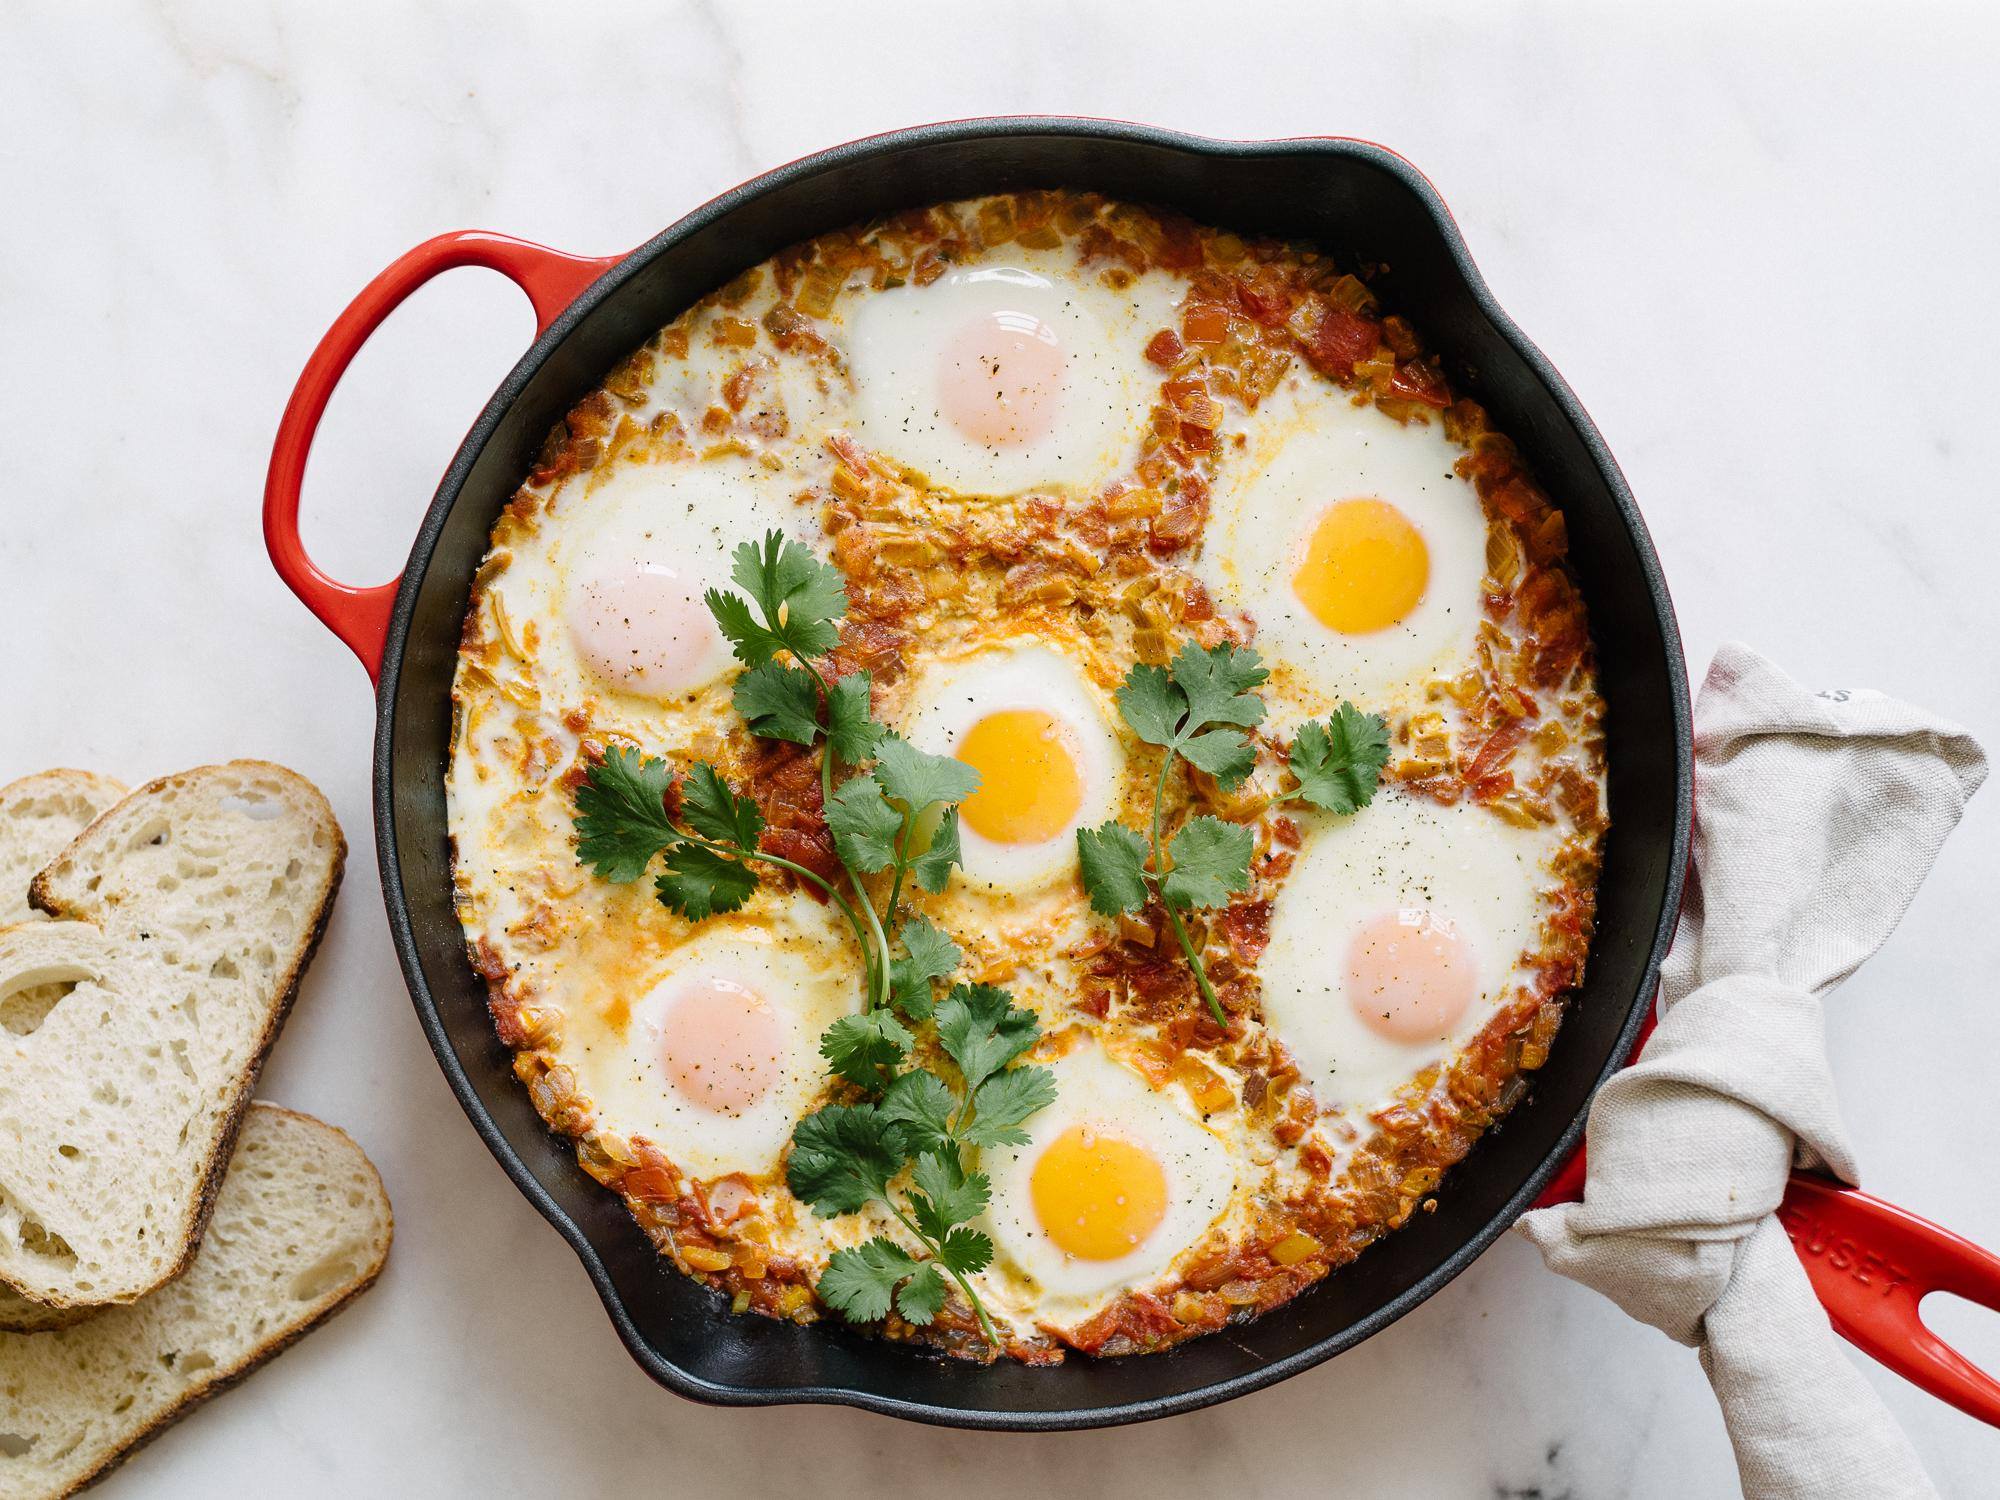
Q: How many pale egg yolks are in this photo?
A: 4